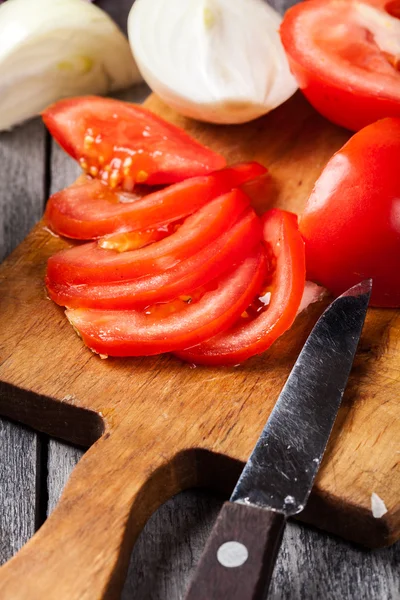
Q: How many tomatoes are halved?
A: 2